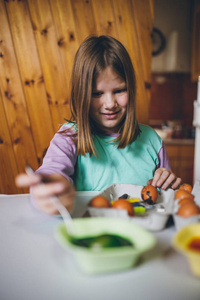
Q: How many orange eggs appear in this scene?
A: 7